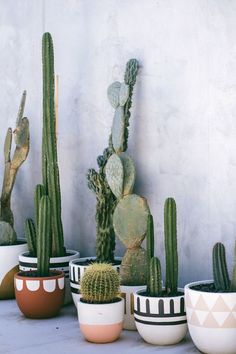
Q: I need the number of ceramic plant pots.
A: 8